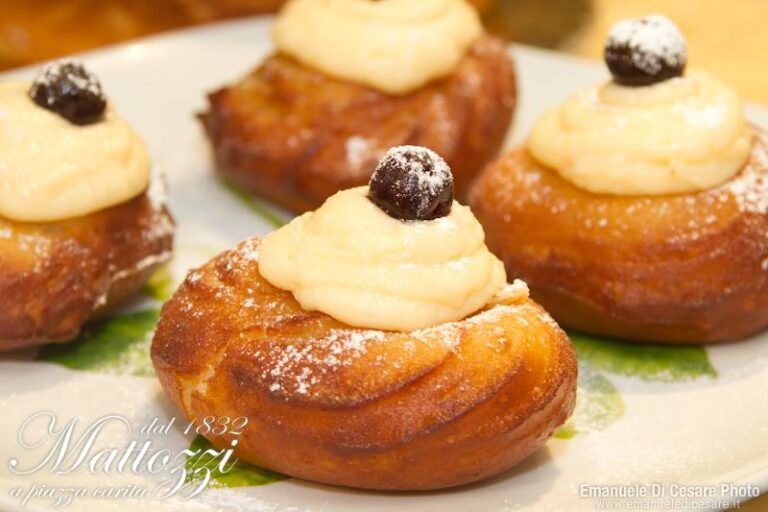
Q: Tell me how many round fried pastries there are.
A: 4